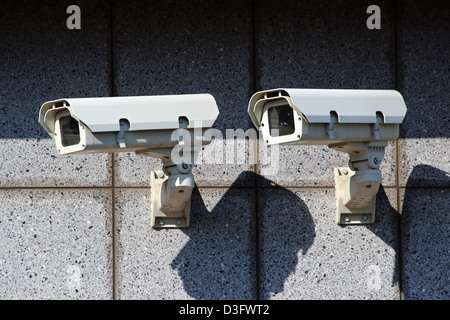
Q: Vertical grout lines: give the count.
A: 3